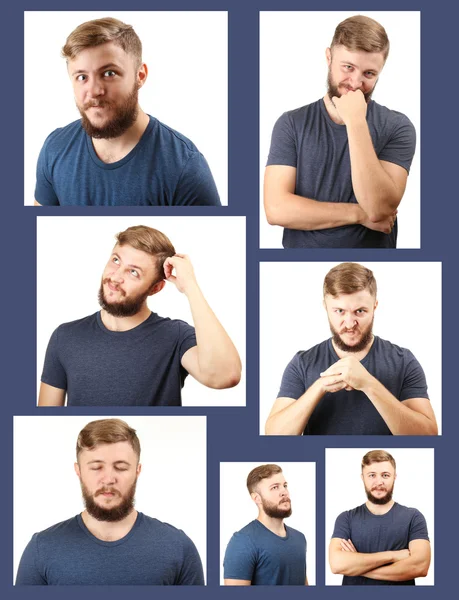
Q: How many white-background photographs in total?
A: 7